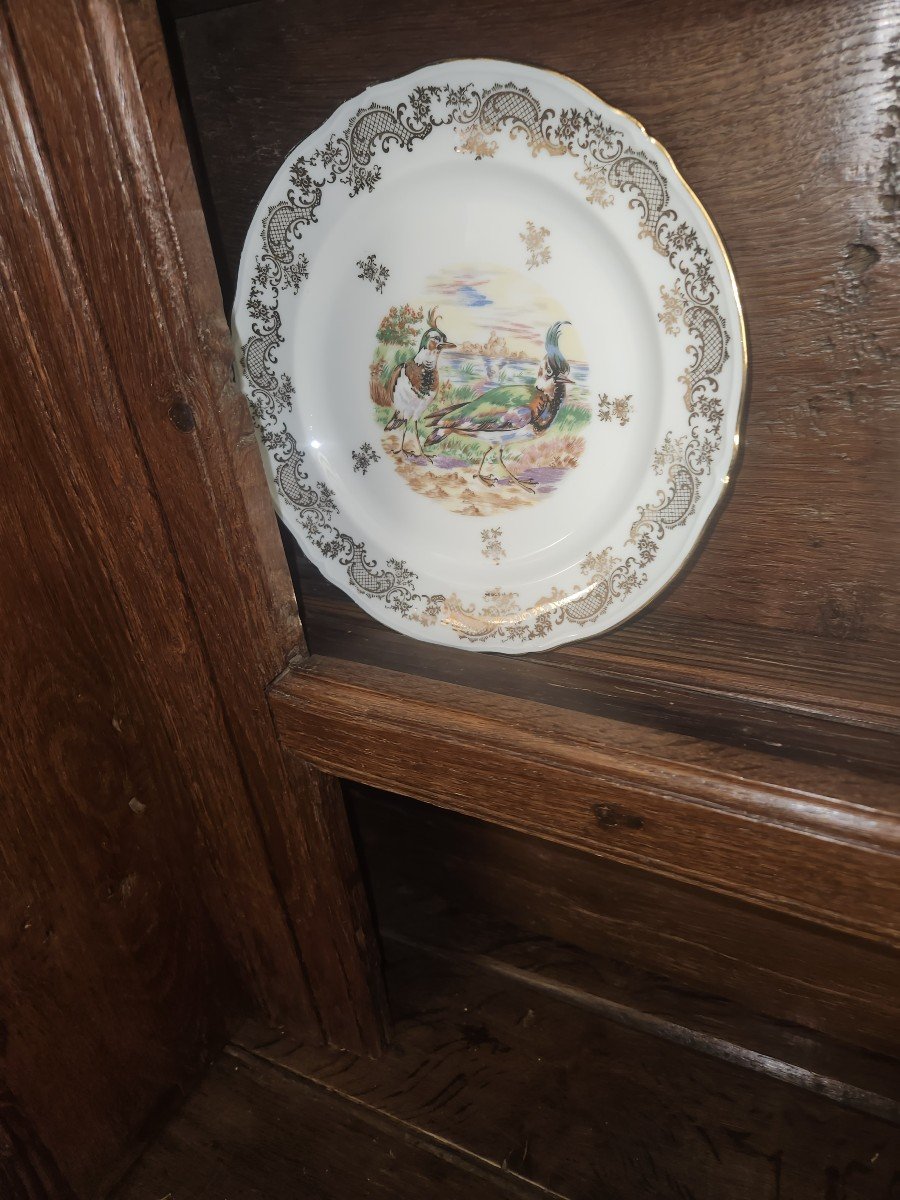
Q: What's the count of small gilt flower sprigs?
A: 5